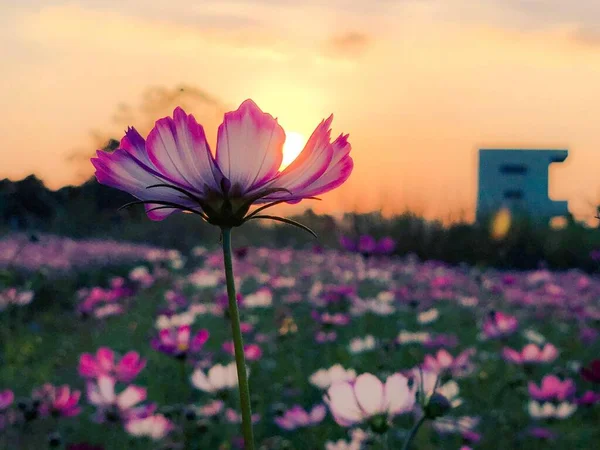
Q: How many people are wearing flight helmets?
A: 0